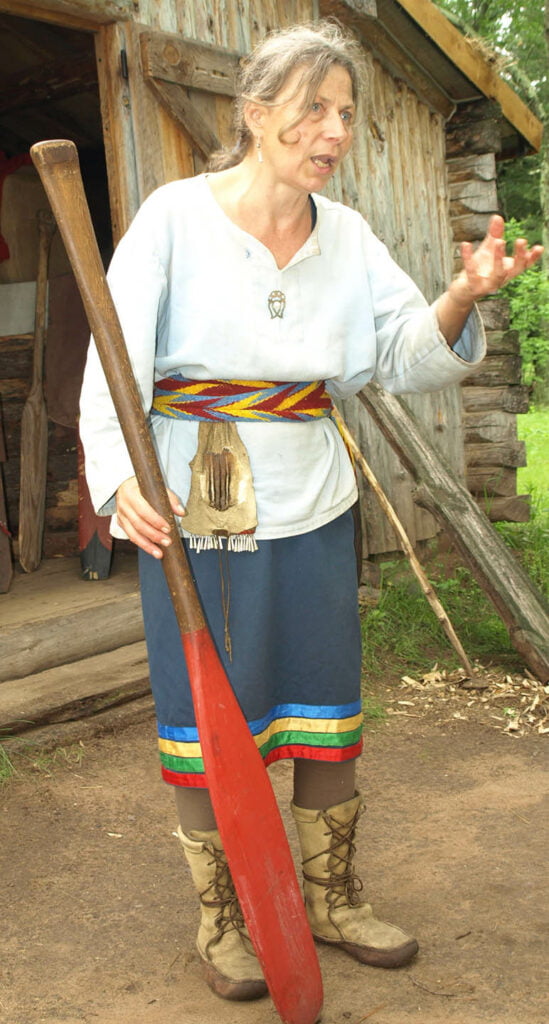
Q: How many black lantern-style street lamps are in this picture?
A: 0